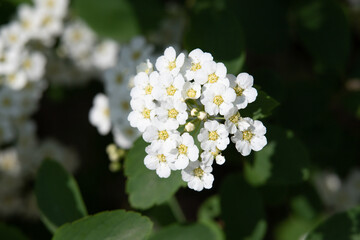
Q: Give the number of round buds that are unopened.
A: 3